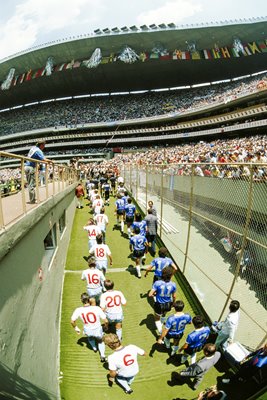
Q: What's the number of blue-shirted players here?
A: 9